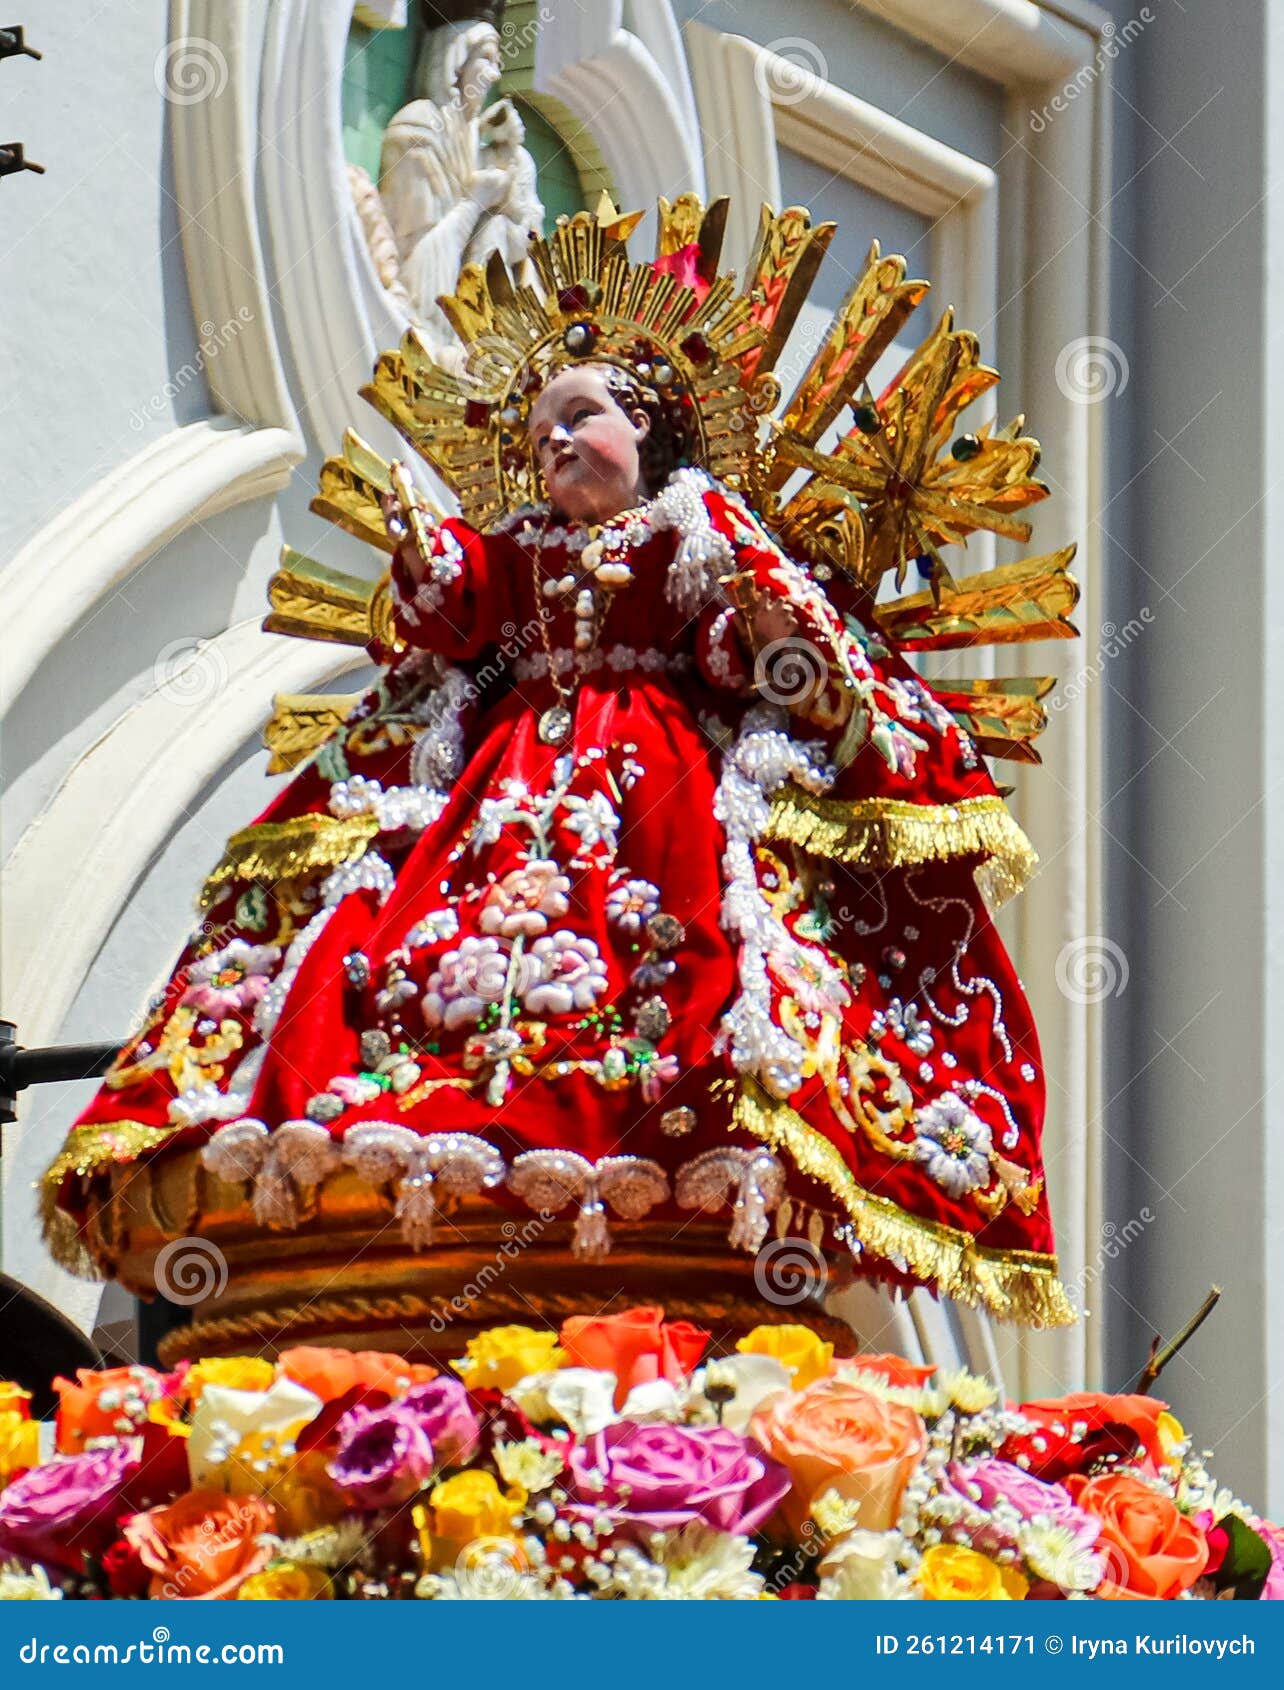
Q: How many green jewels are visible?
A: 2